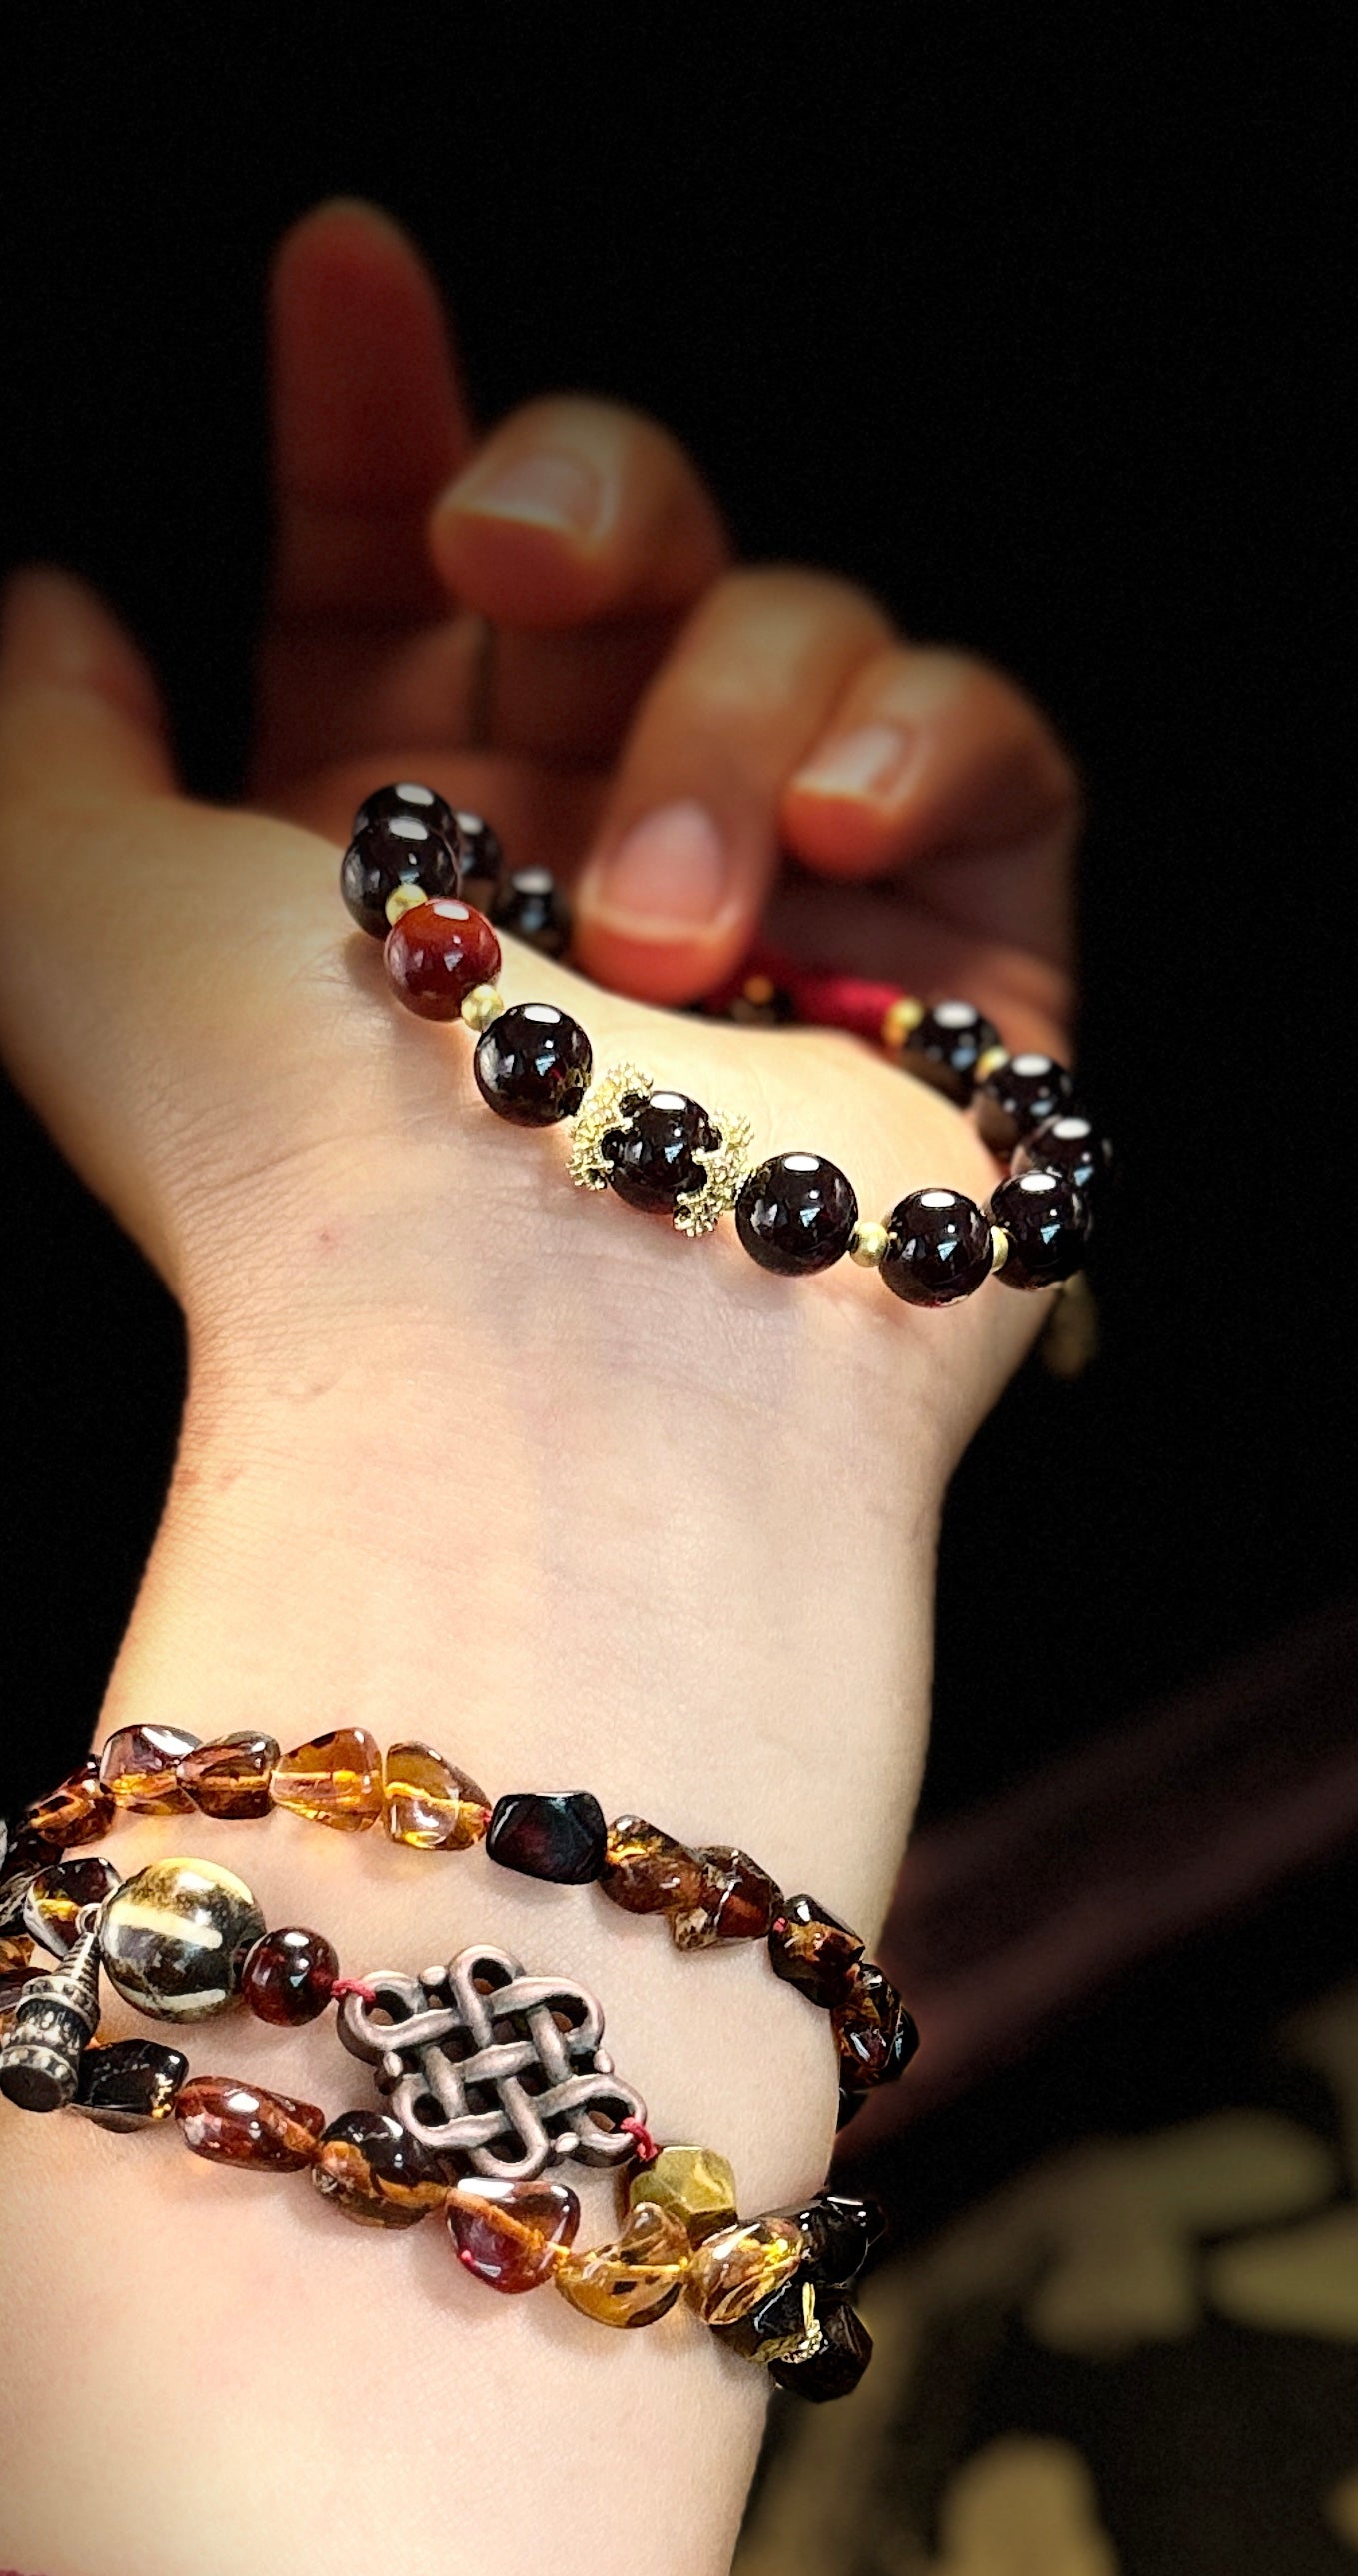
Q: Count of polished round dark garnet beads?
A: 12